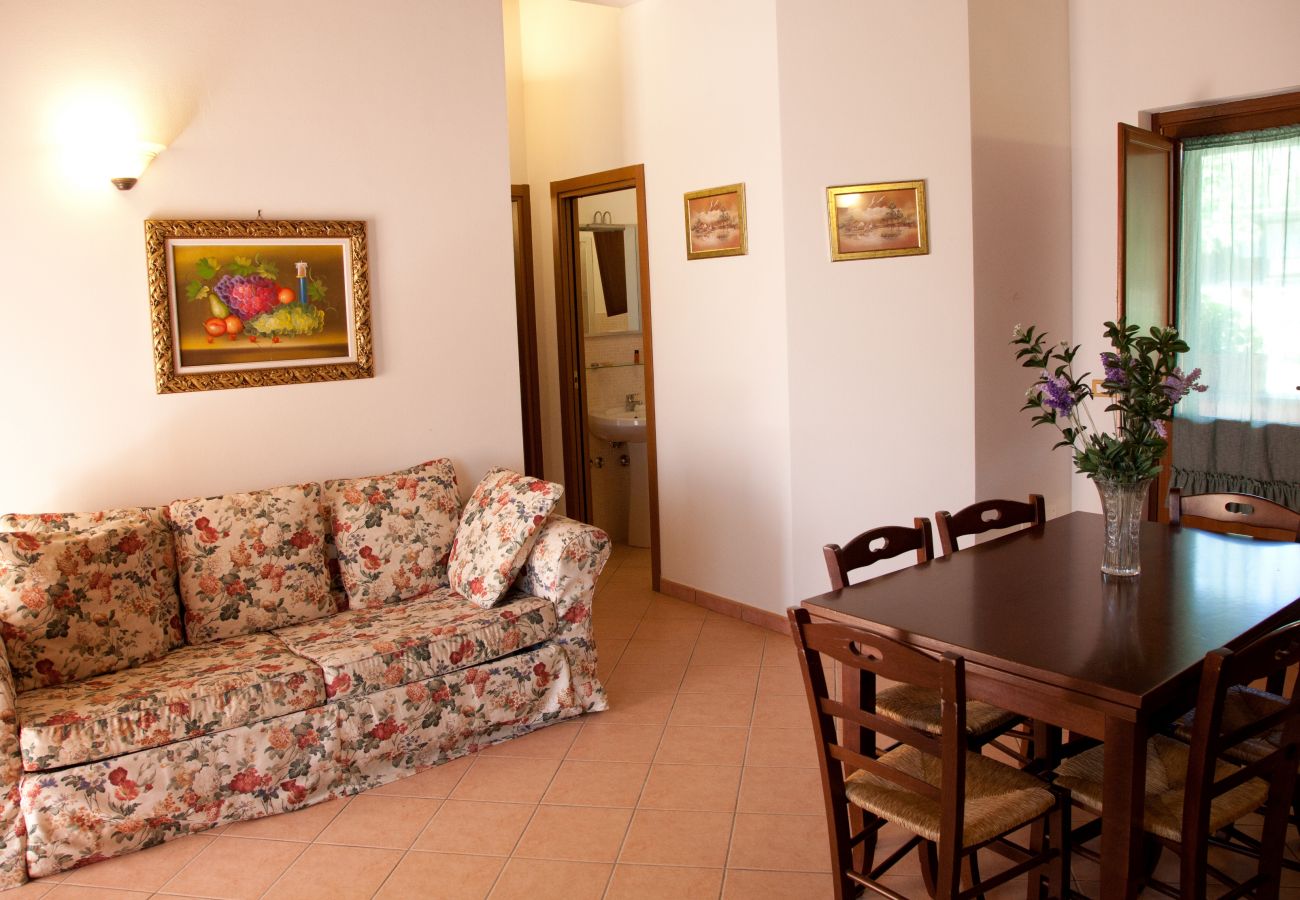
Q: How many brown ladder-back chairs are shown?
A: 6